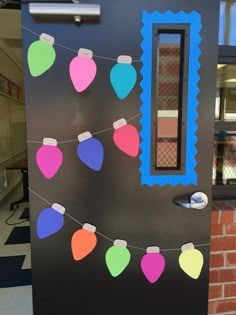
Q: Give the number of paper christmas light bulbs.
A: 11